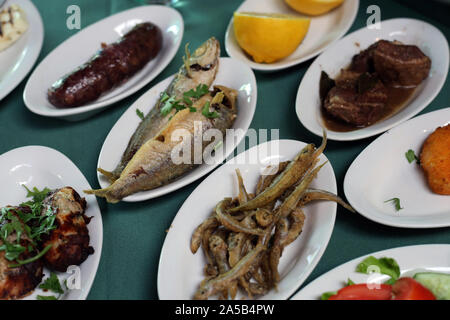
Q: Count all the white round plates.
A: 9